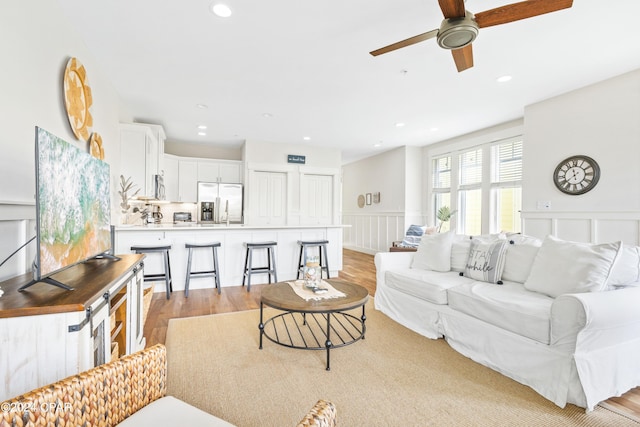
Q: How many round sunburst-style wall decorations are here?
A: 2